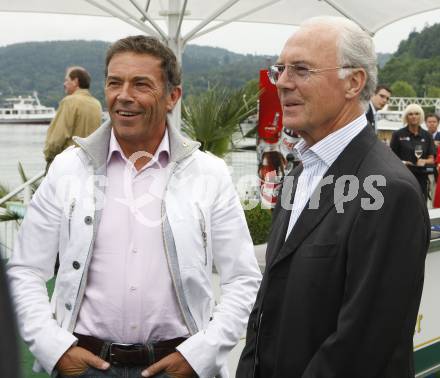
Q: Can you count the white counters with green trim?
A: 1